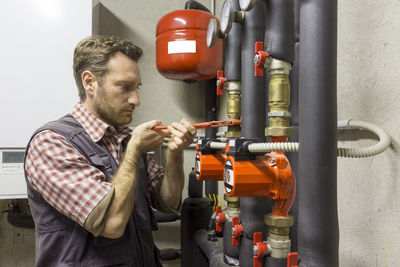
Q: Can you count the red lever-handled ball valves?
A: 6